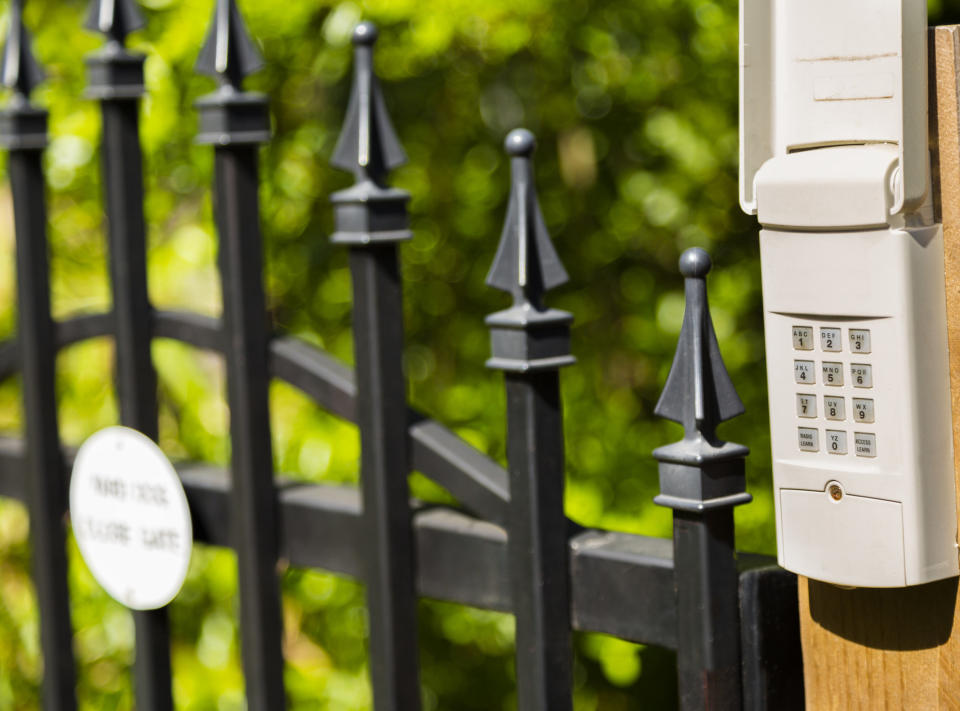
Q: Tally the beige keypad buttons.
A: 12